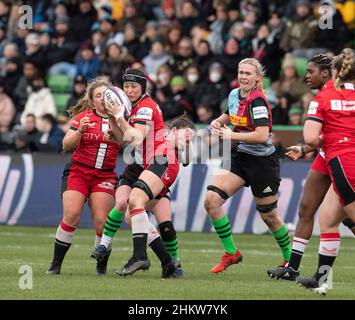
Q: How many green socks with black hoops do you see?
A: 4